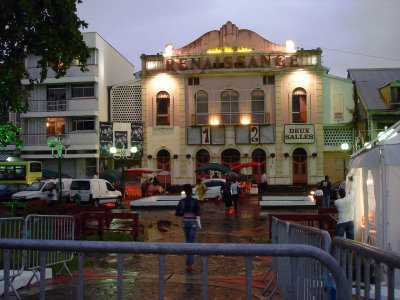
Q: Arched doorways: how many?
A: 5